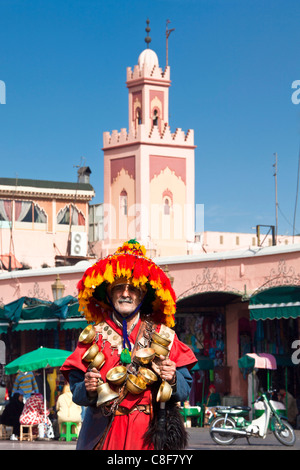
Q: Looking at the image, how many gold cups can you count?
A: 10